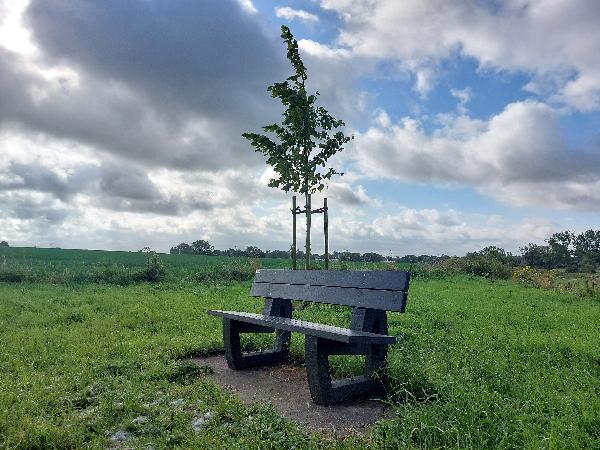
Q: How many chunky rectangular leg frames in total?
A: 2